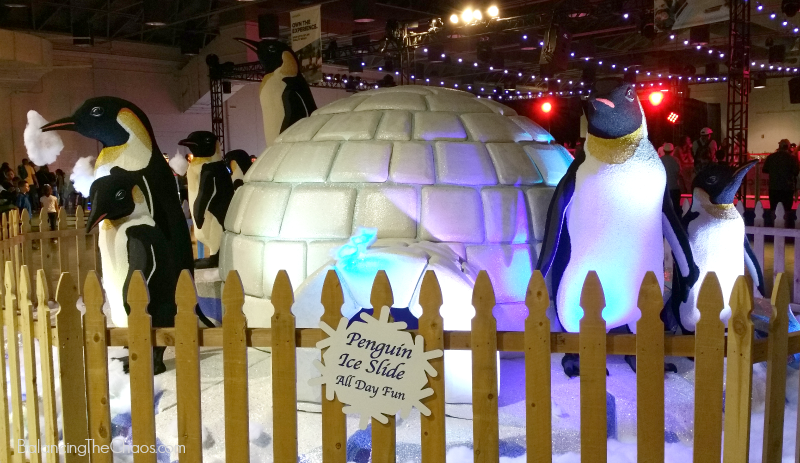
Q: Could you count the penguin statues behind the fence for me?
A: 7